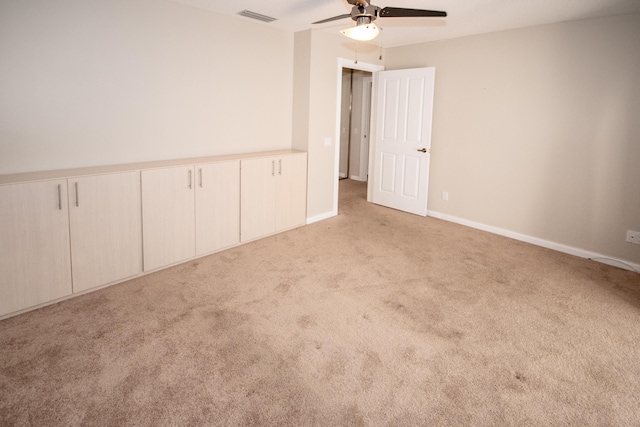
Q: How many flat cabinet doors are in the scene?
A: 6